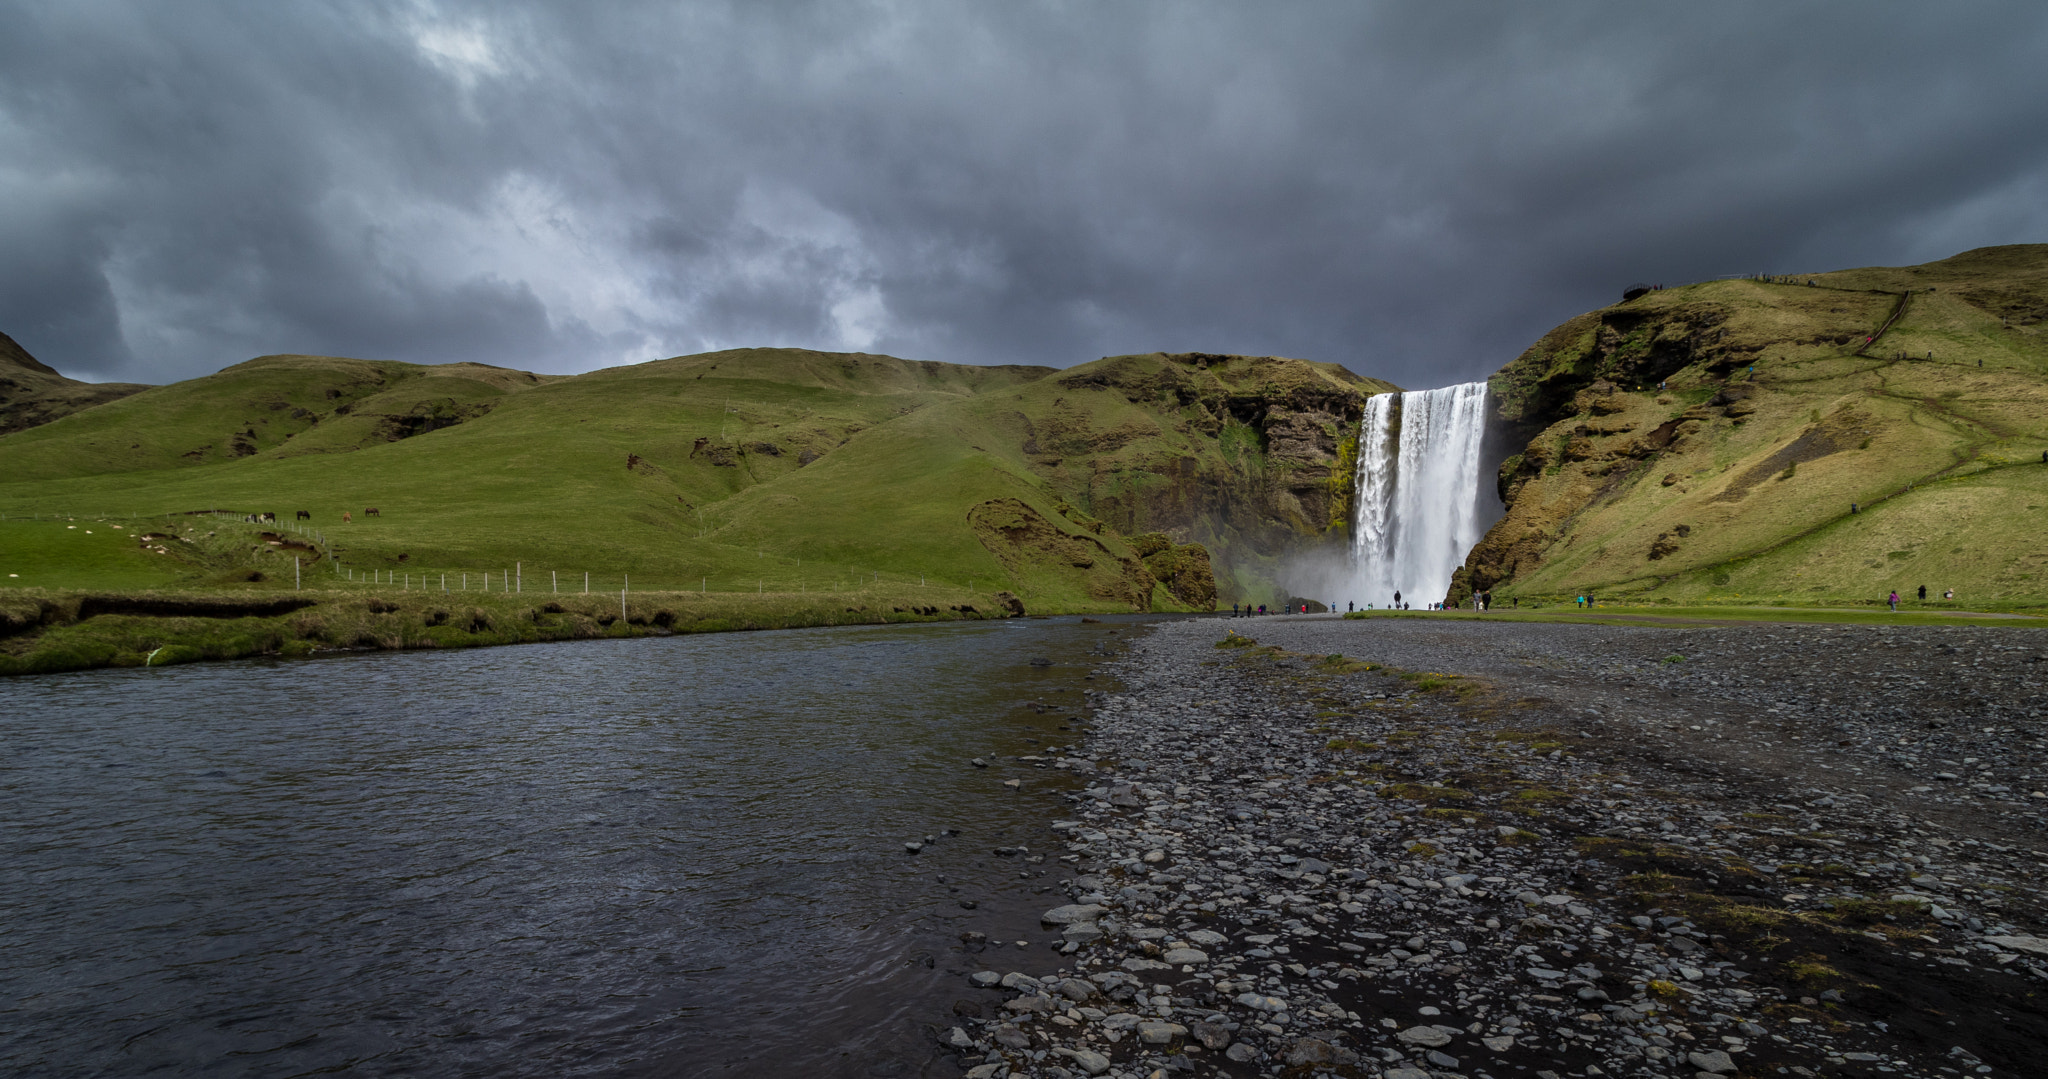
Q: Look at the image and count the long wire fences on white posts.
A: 1